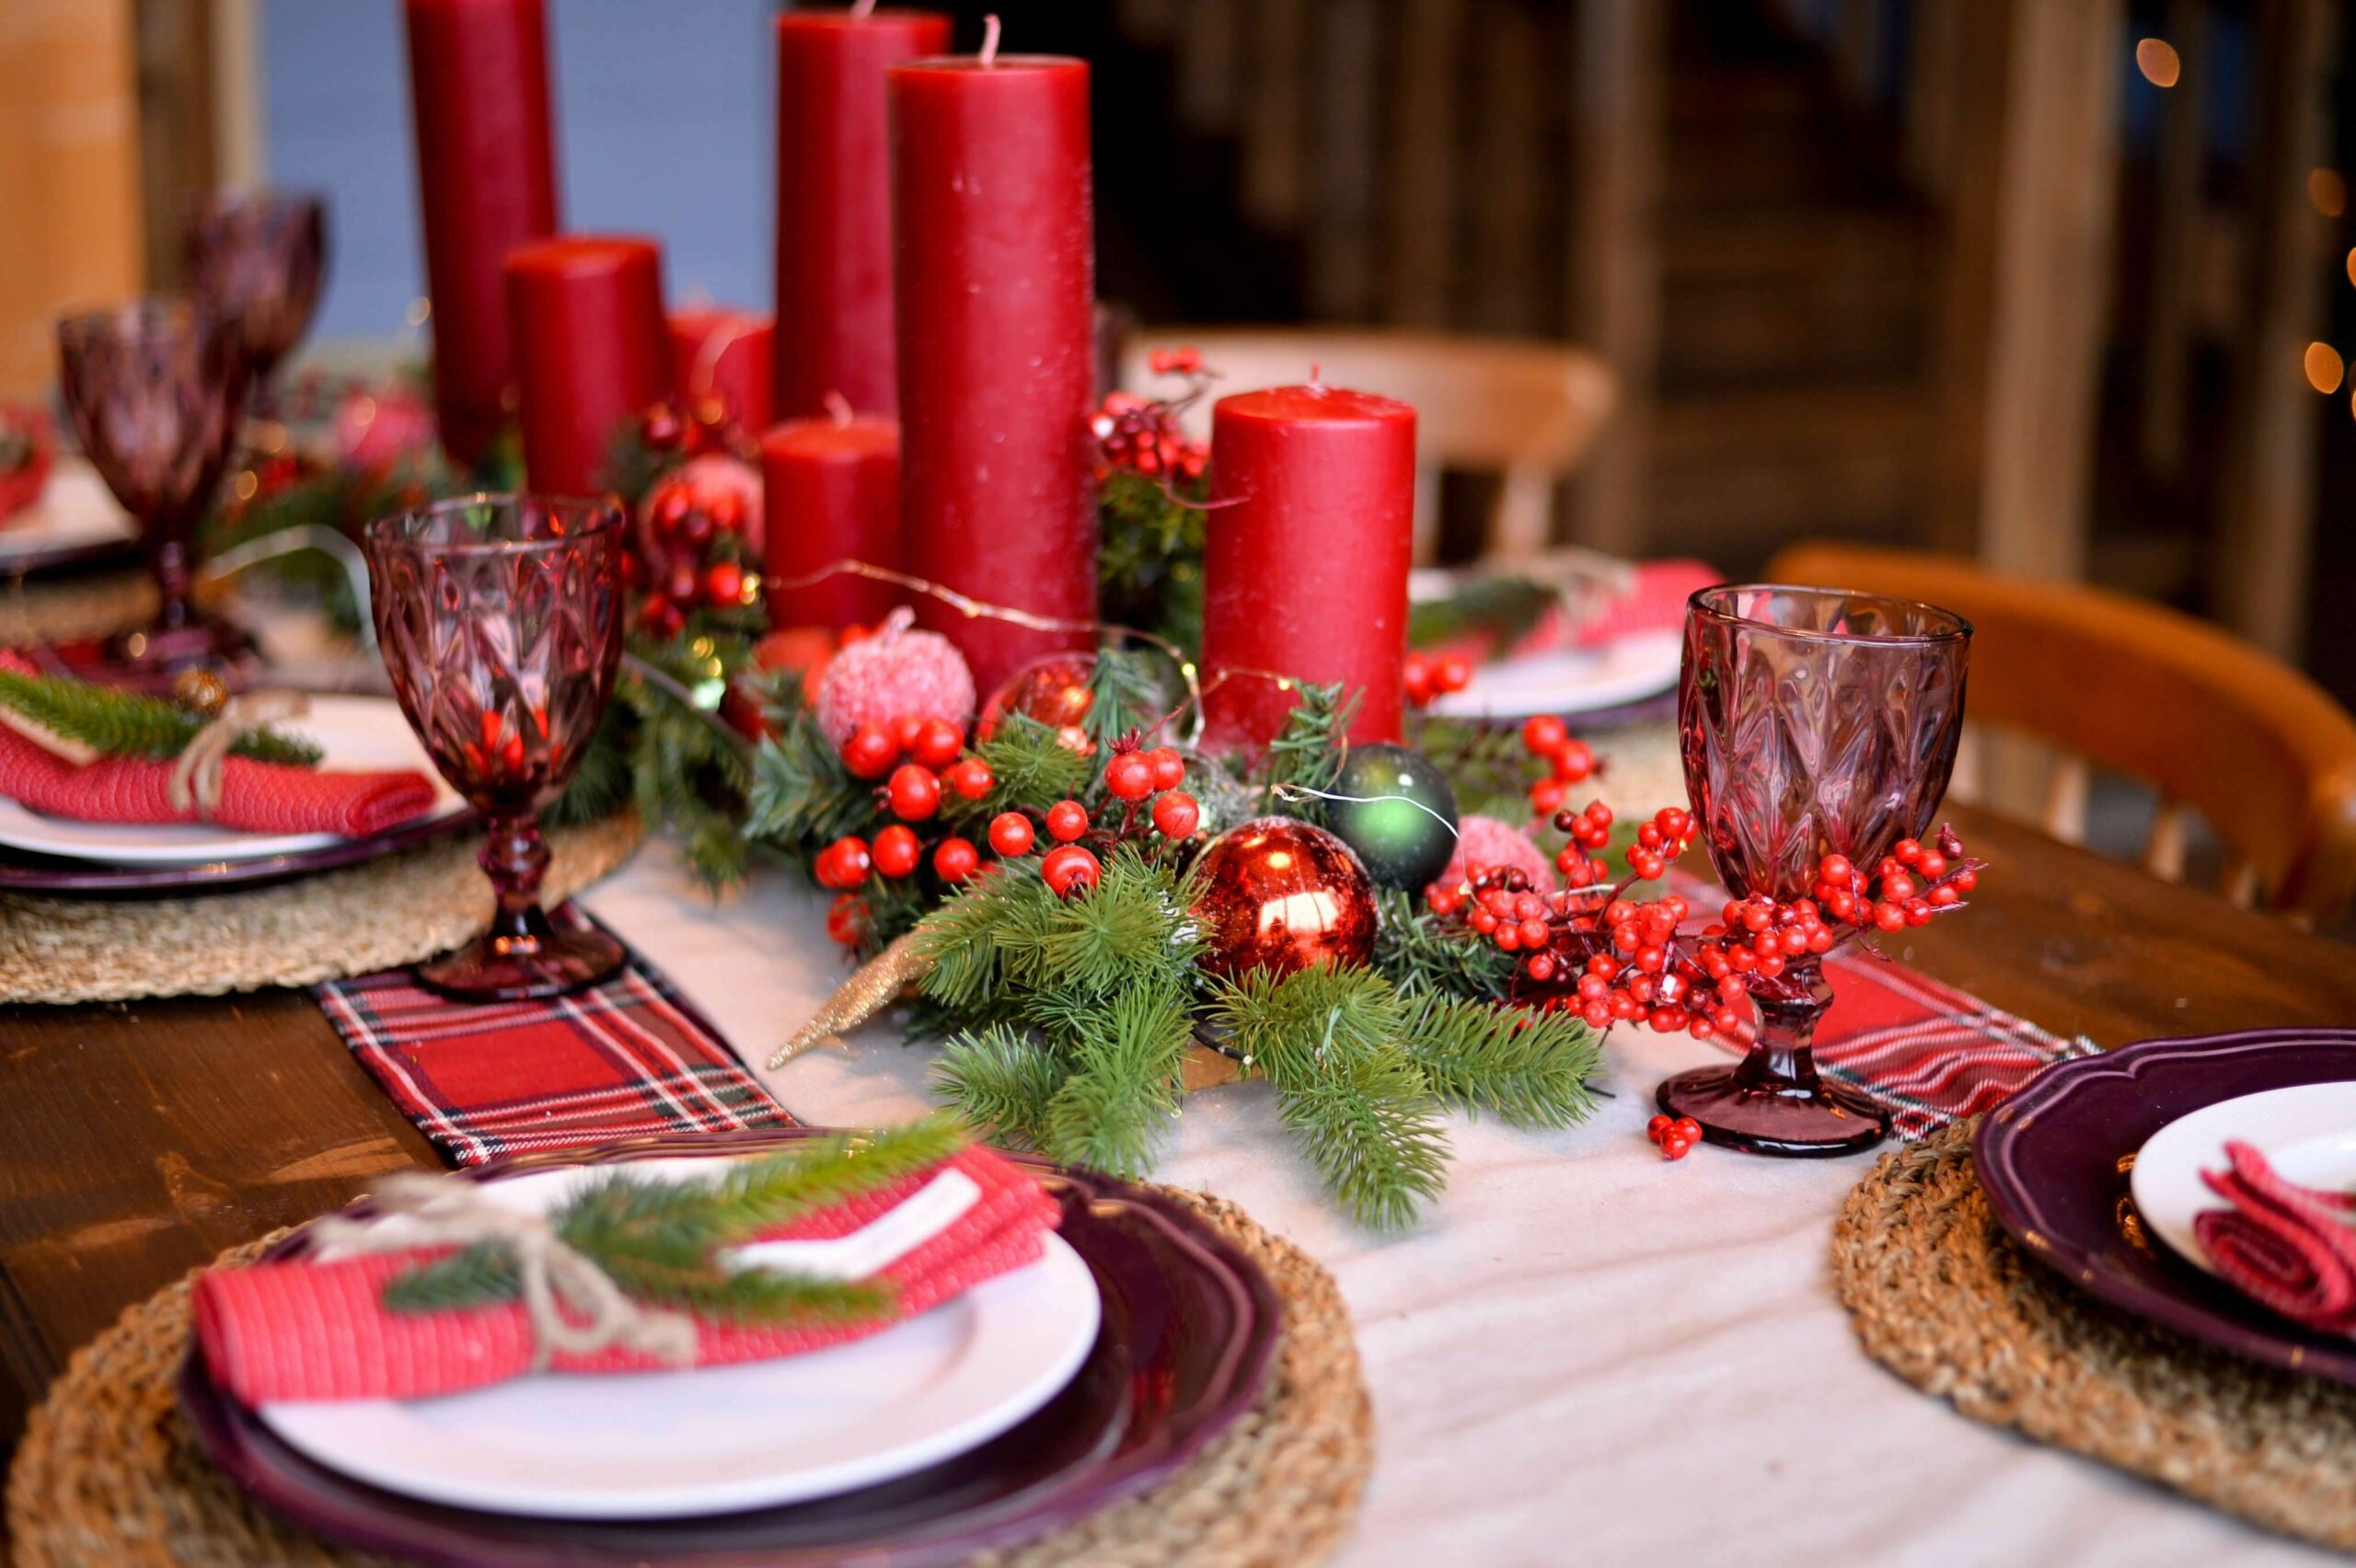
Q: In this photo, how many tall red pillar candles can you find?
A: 3